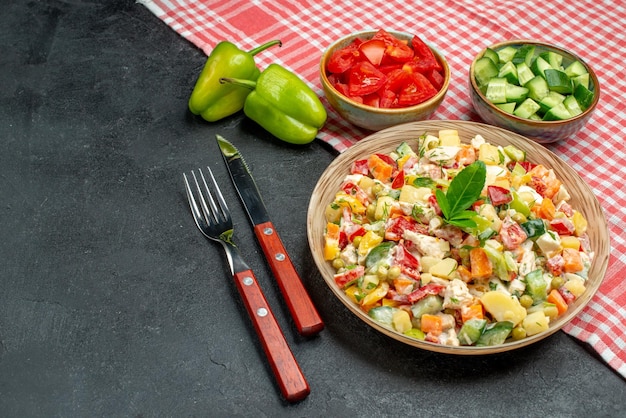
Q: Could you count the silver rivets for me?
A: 4